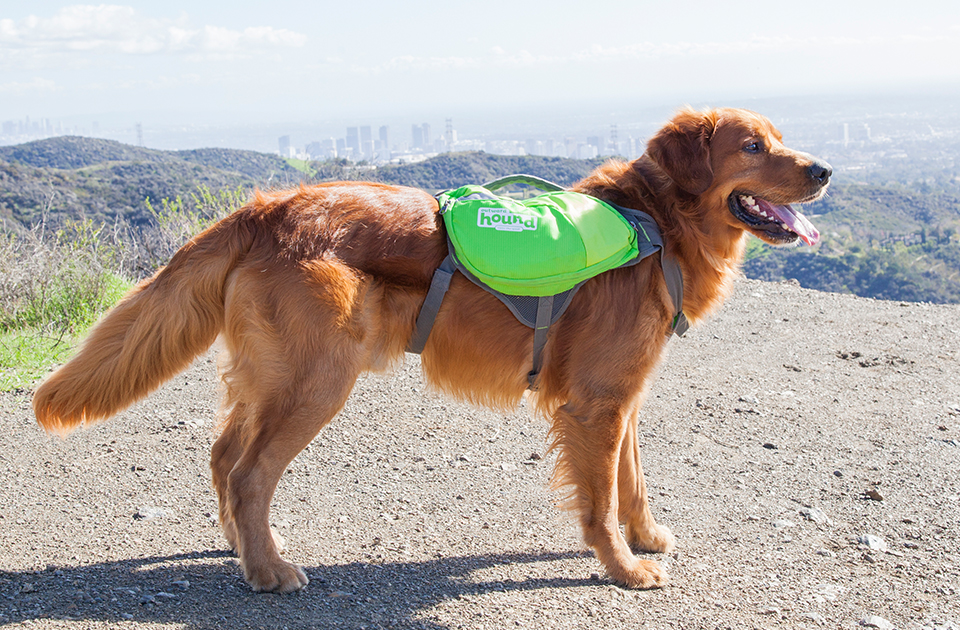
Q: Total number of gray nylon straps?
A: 3